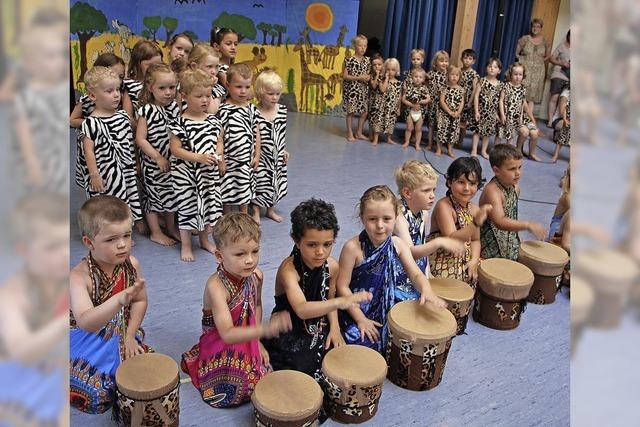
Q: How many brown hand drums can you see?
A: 7